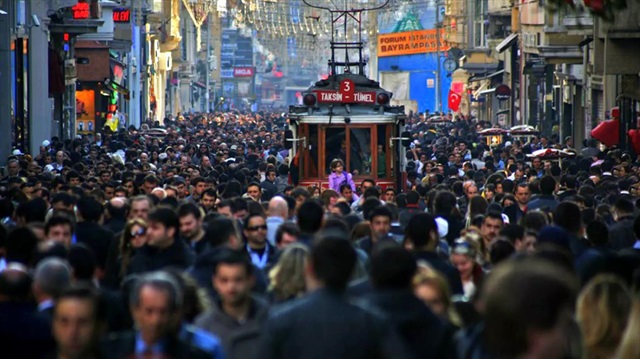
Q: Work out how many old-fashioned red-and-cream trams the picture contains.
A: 1